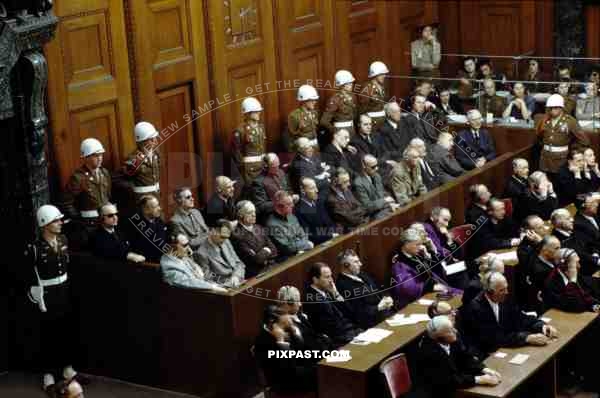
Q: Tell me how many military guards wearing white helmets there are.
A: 8